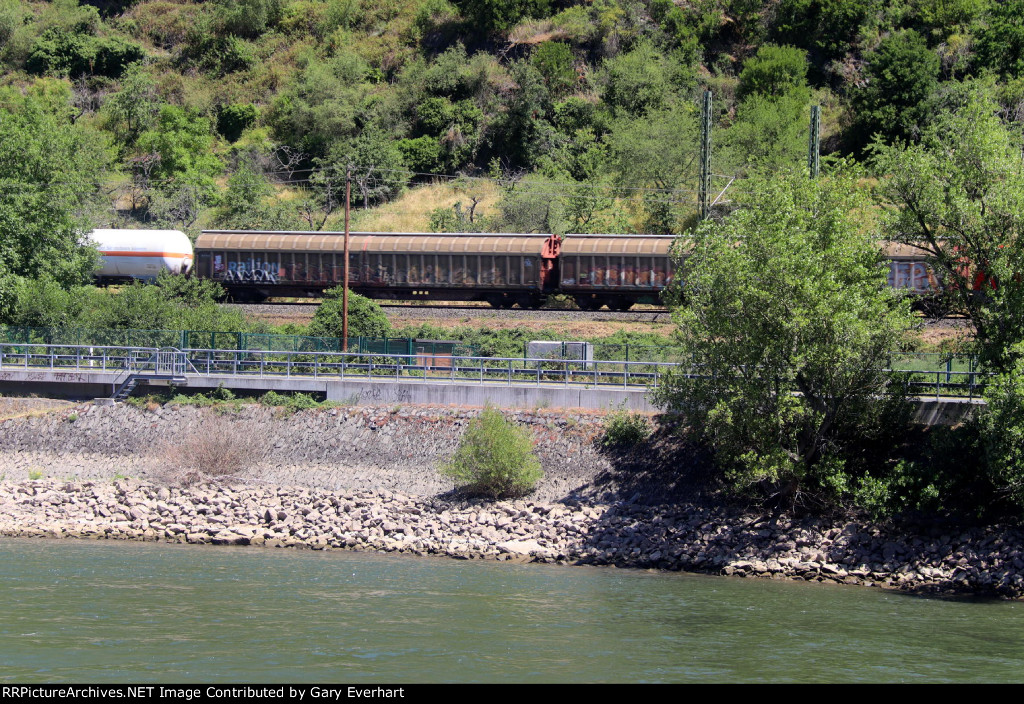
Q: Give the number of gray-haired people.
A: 0